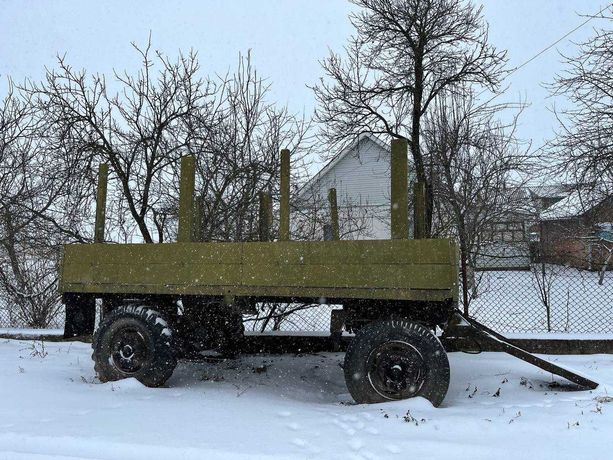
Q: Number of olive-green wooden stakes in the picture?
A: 8